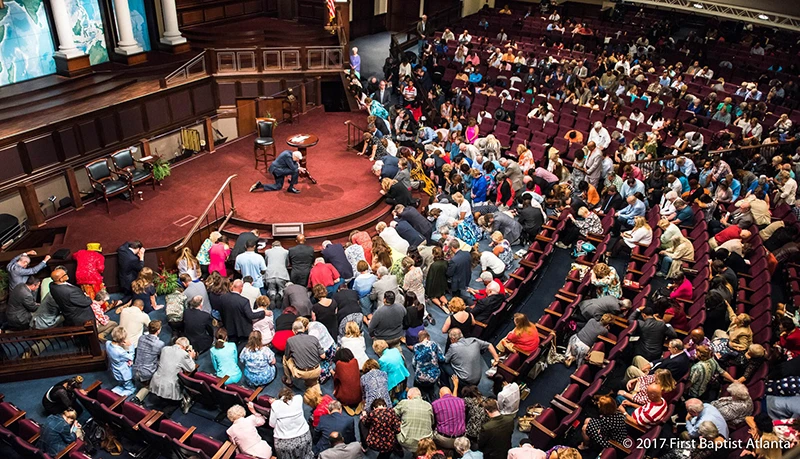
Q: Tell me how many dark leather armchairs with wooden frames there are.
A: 2